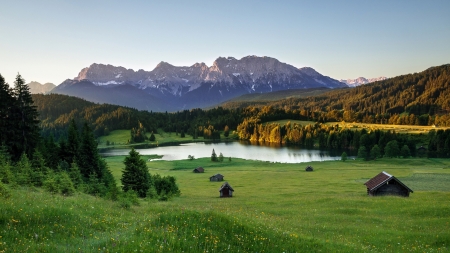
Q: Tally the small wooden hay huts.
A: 5